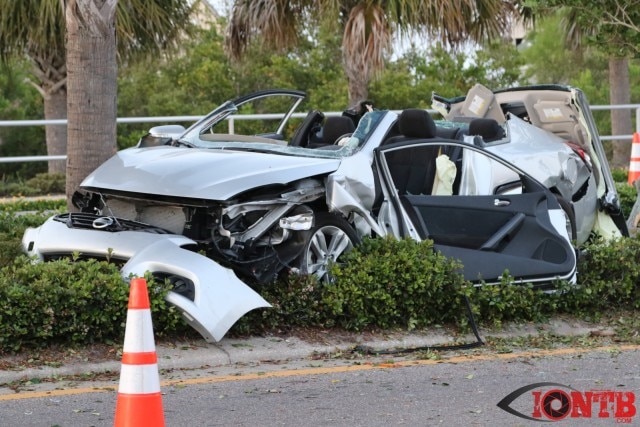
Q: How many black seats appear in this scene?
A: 3